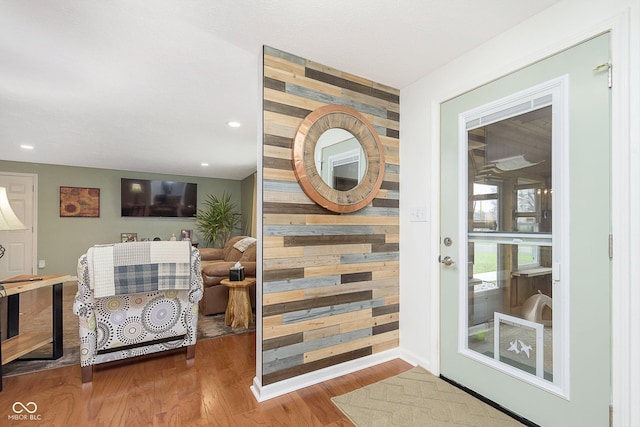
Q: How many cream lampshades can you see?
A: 1